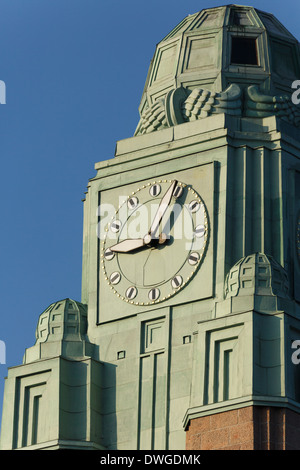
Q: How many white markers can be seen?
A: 12